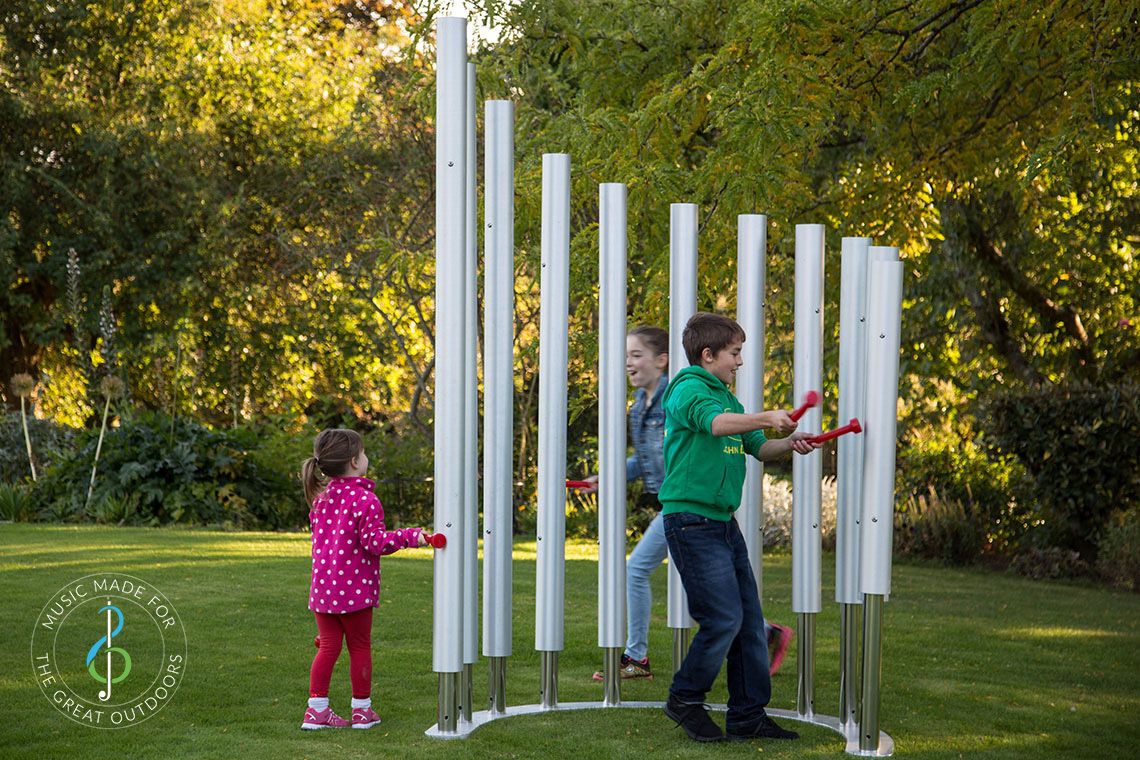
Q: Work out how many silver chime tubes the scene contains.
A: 11